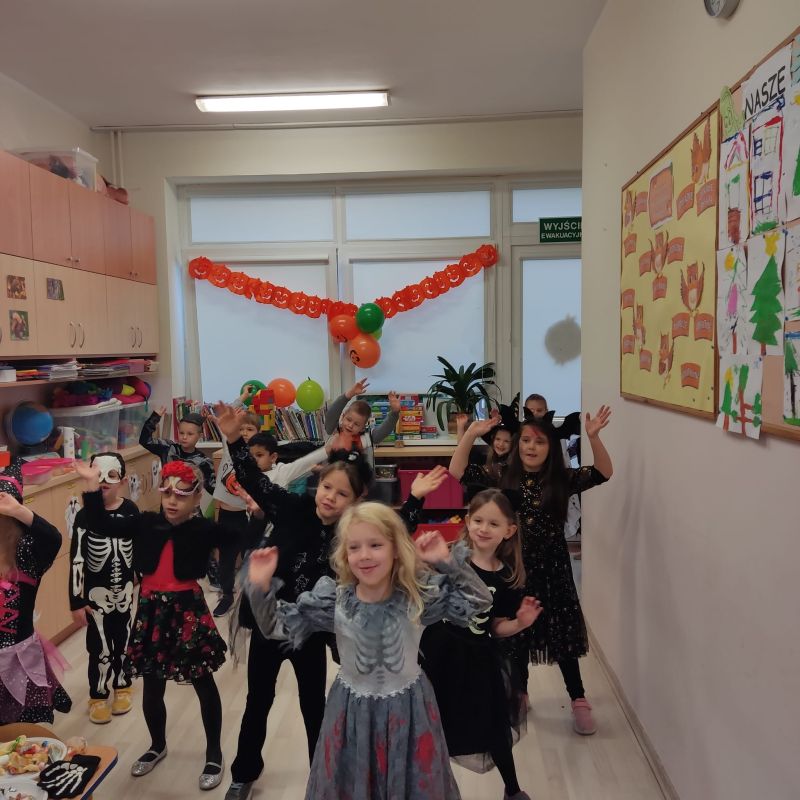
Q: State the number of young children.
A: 13